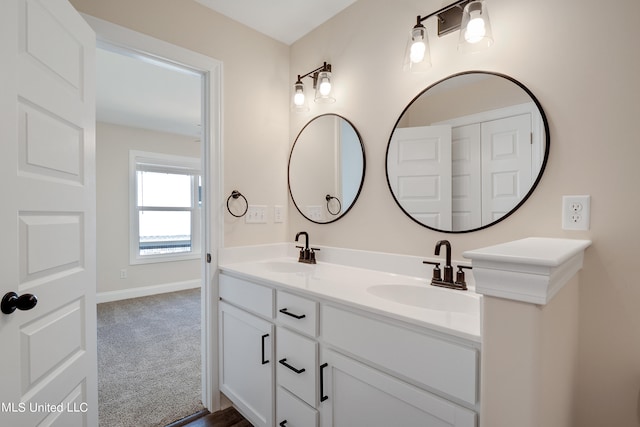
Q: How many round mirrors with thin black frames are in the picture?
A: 2